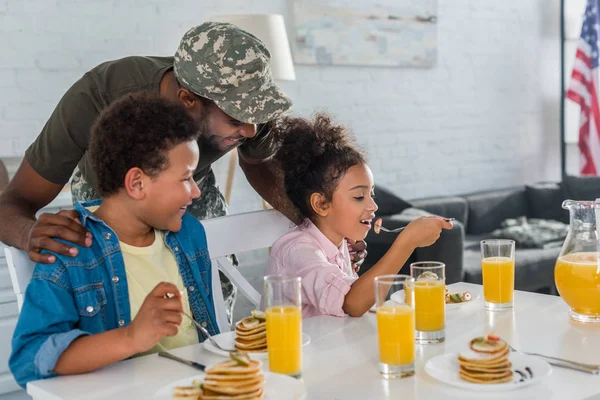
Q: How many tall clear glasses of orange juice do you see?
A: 4